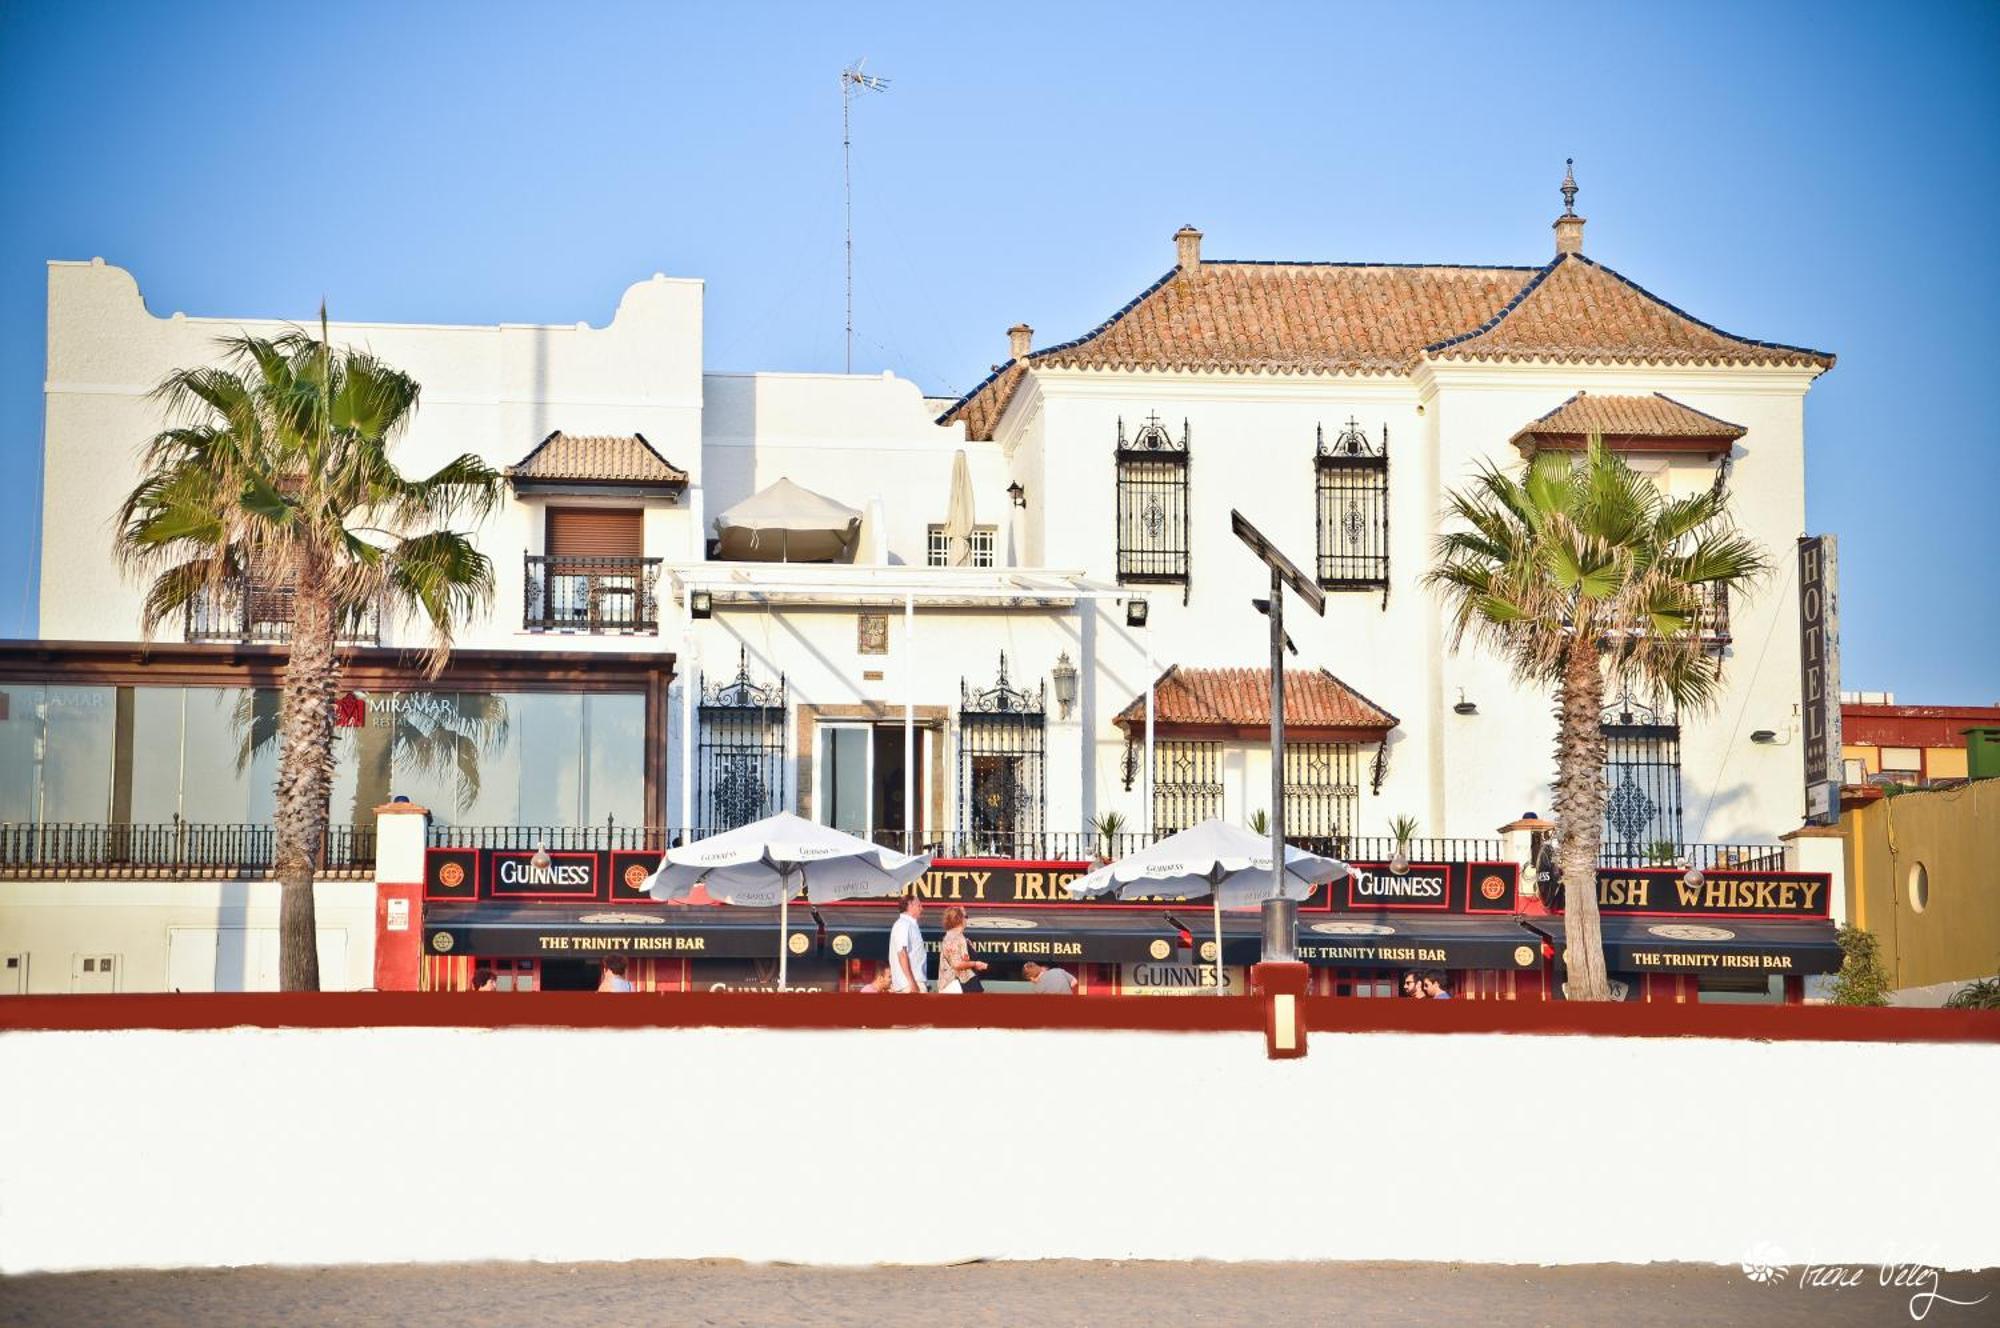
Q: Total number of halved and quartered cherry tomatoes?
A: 0